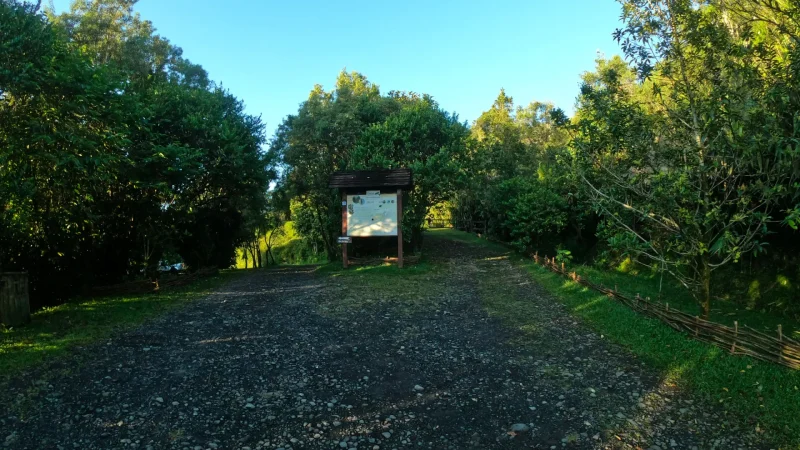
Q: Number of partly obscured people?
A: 0